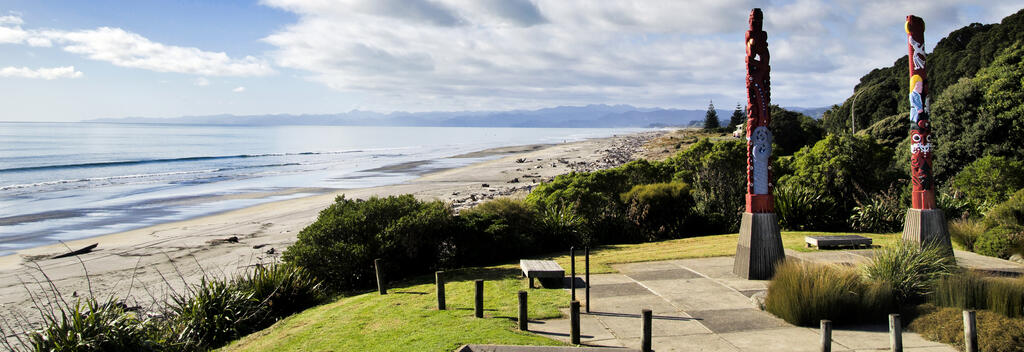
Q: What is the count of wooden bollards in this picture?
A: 9